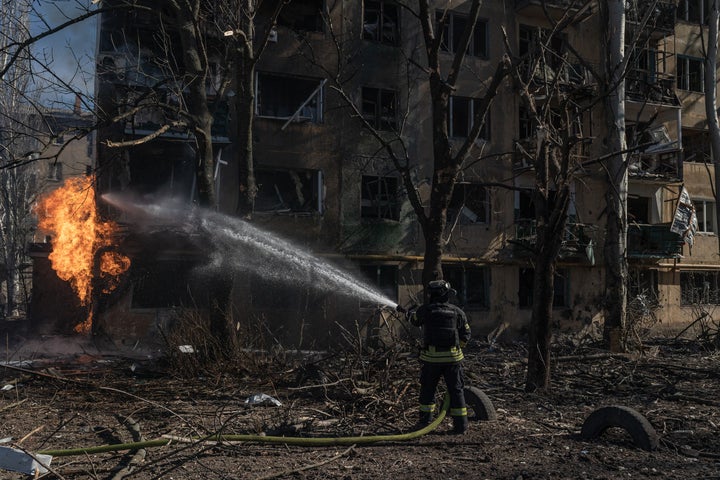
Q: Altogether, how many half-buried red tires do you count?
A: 0